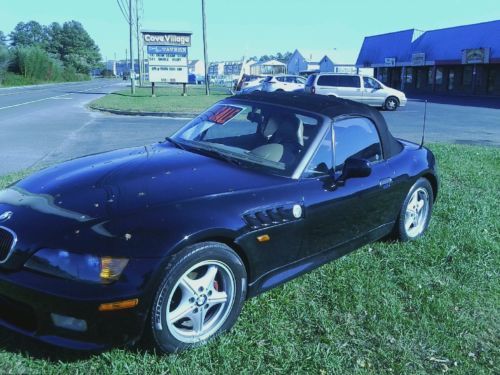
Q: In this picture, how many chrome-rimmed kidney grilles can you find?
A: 1